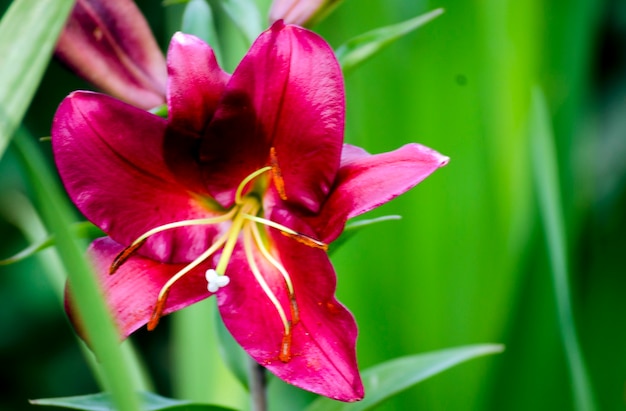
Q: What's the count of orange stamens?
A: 6